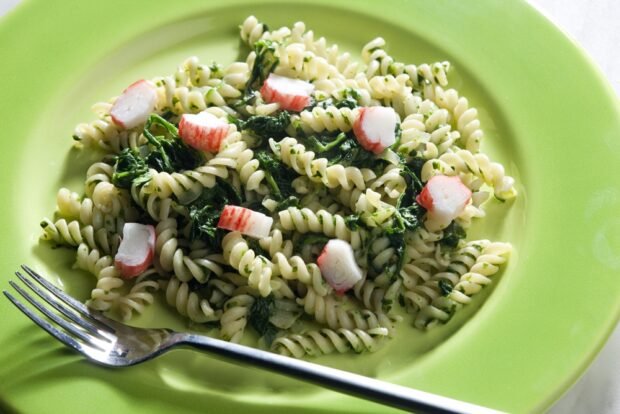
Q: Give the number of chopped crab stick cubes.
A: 8